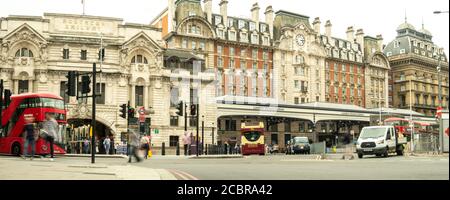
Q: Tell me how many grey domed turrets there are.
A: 2